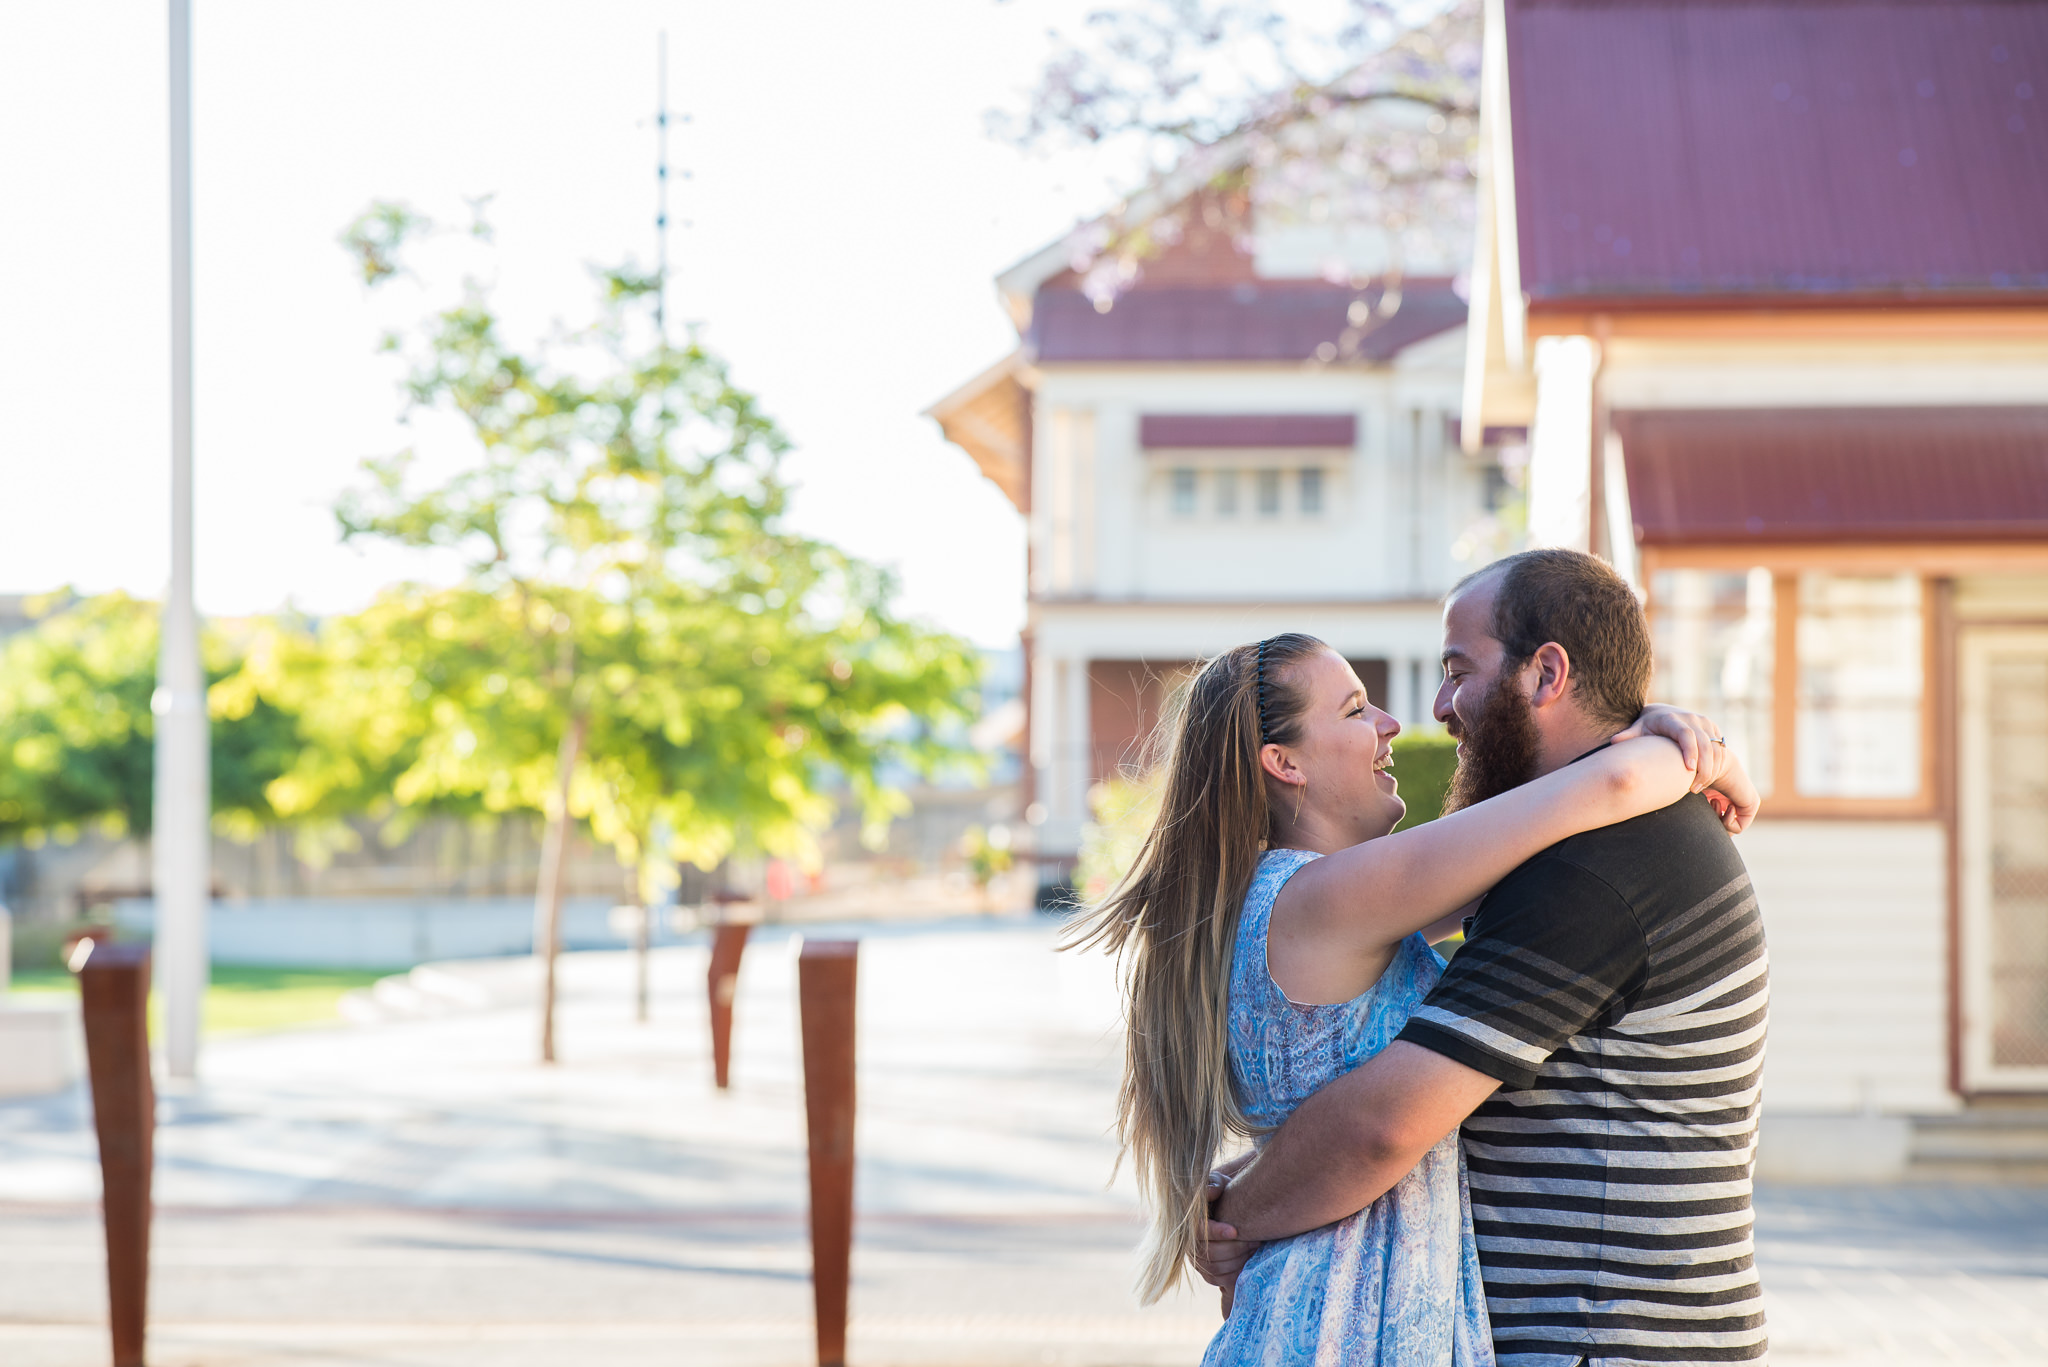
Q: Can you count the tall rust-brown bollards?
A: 3